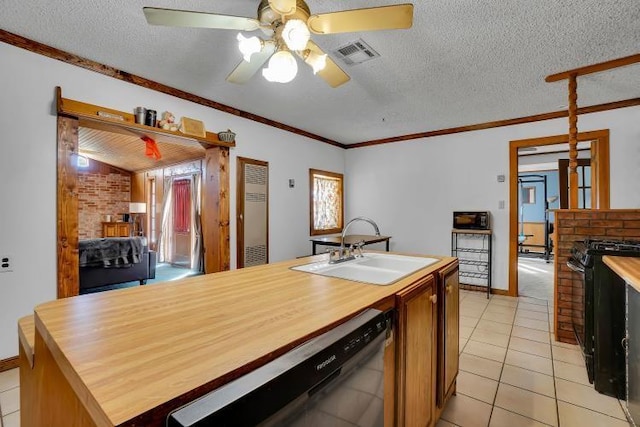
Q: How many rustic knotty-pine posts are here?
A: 2